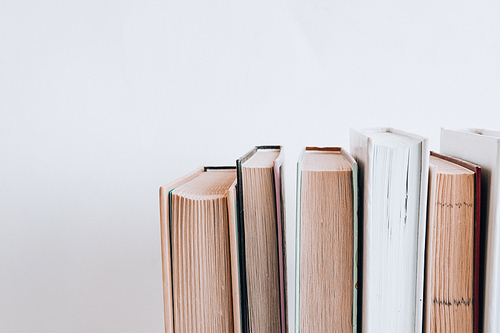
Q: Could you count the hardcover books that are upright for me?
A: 6